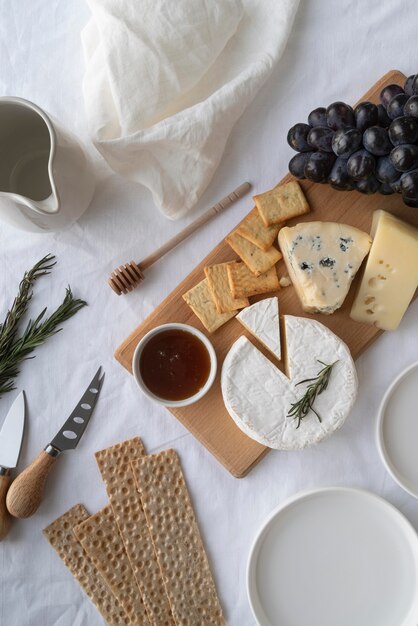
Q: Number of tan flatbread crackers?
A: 4